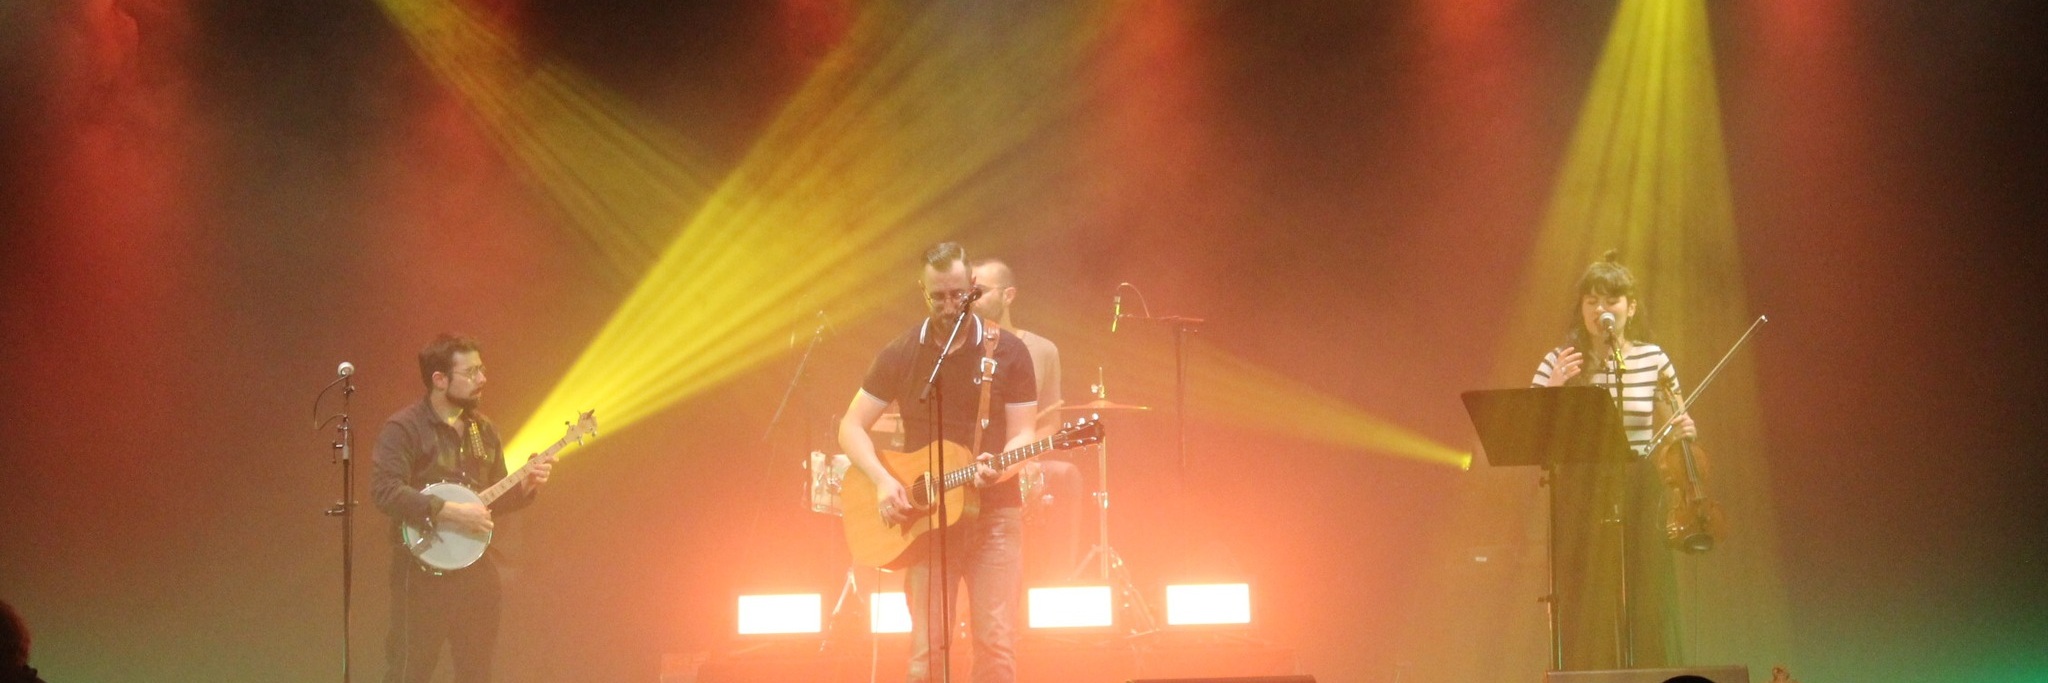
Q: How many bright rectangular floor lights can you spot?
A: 4